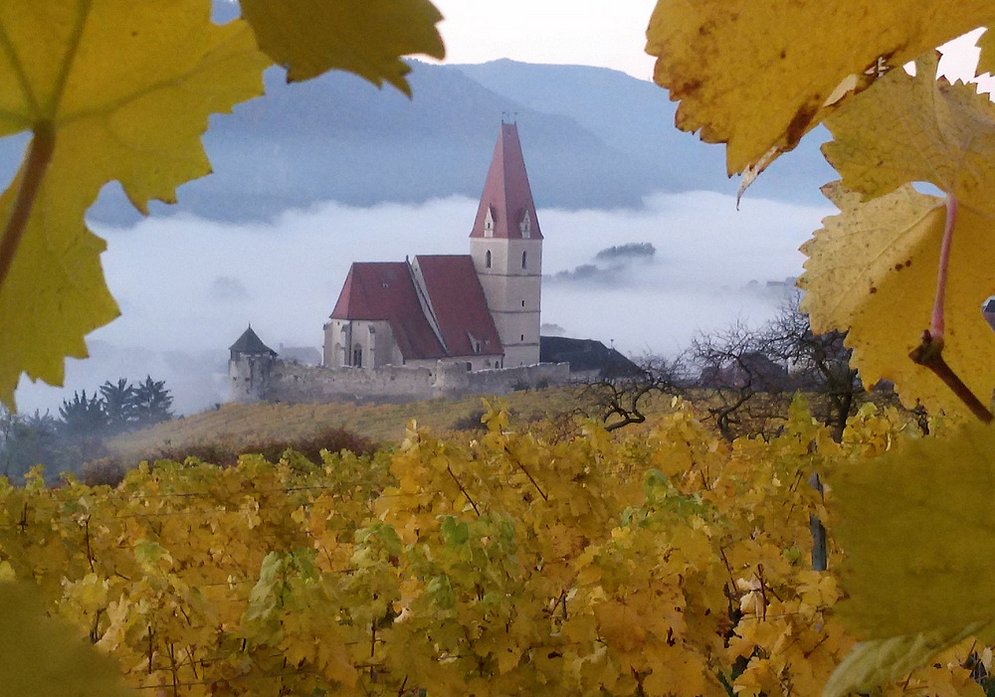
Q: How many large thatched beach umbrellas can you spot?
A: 0